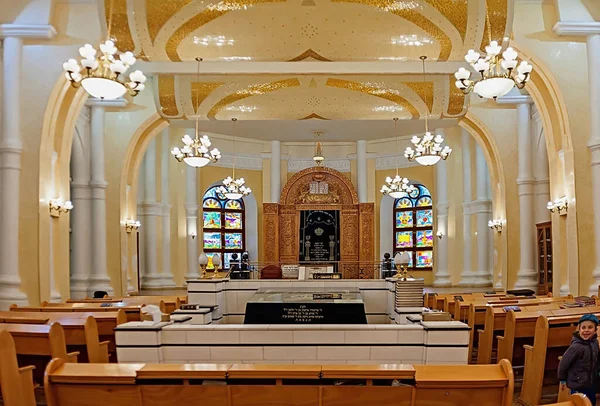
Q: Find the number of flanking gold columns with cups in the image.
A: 2